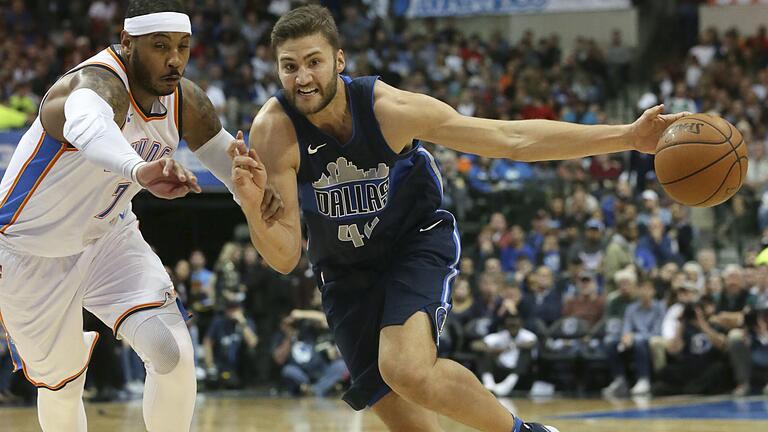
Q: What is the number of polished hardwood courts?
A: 1